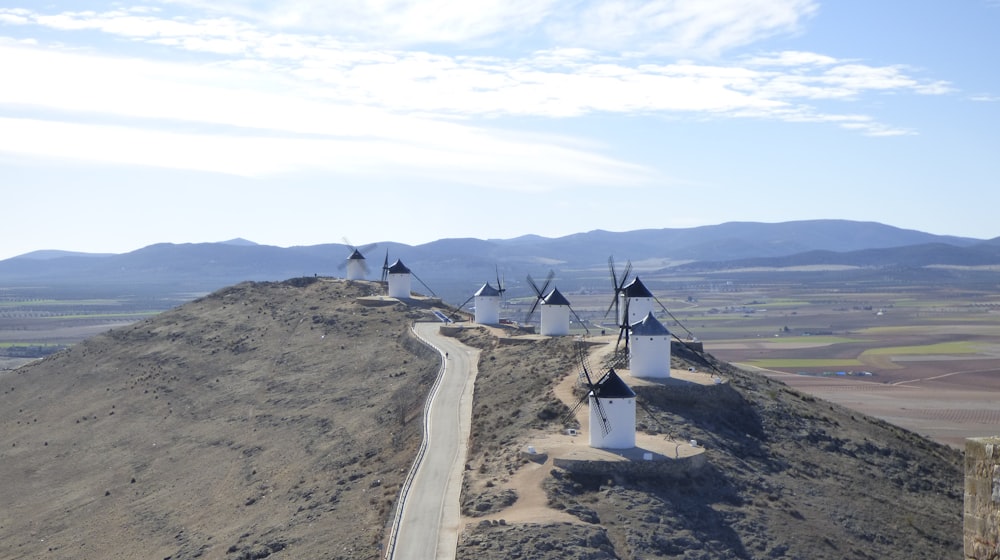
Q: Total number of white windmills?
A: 7